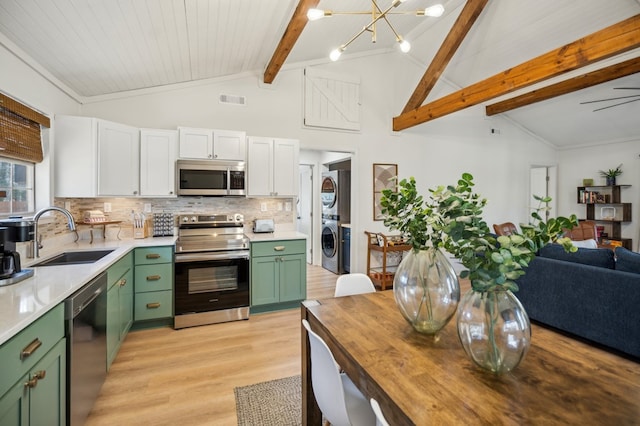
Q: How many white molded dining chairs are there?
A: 3